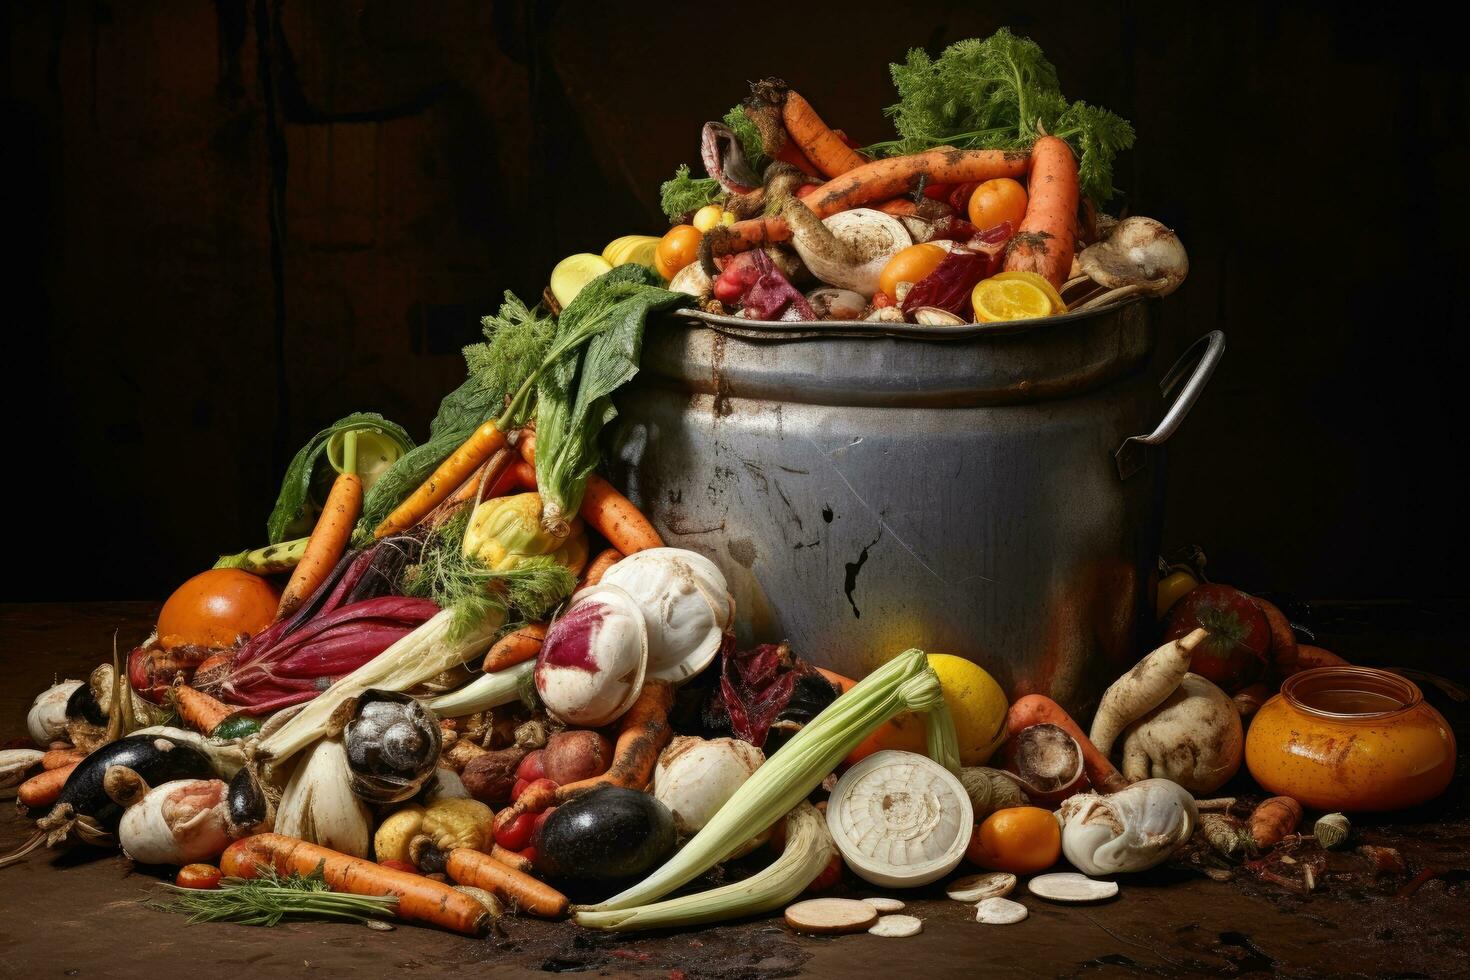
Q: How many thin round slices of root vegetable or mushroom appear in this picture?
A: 6